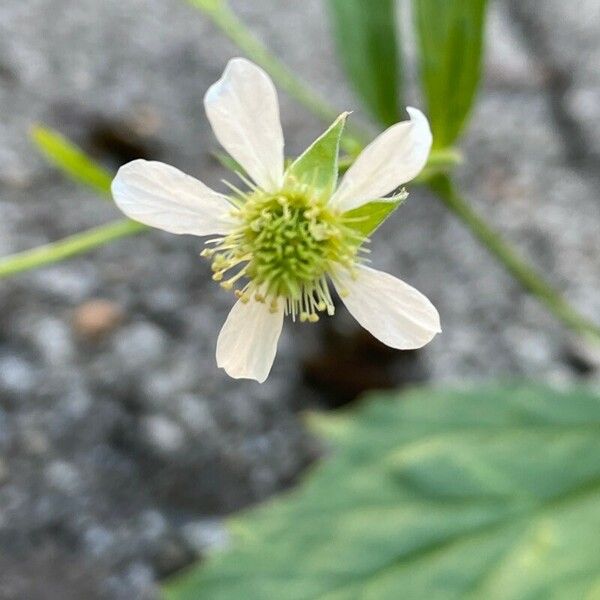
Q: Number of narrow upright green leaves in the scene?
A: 2